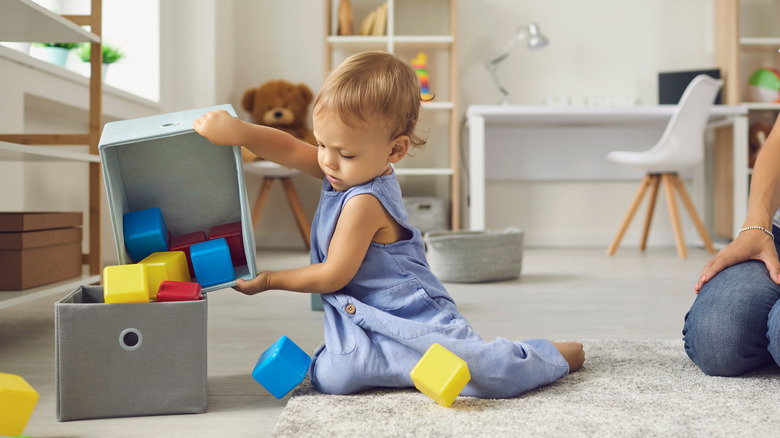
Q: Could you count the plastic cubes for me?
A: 10